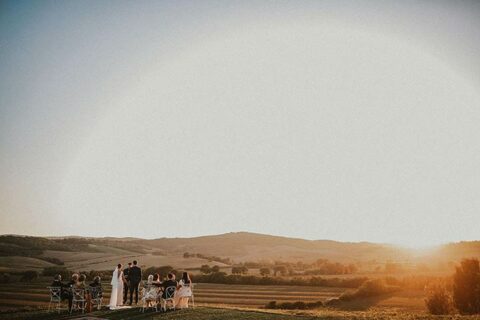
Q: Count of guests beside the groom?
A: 4